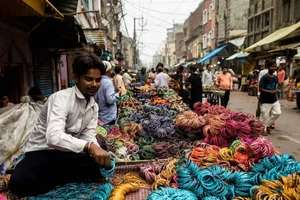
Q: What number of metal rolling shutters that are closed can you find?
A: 1